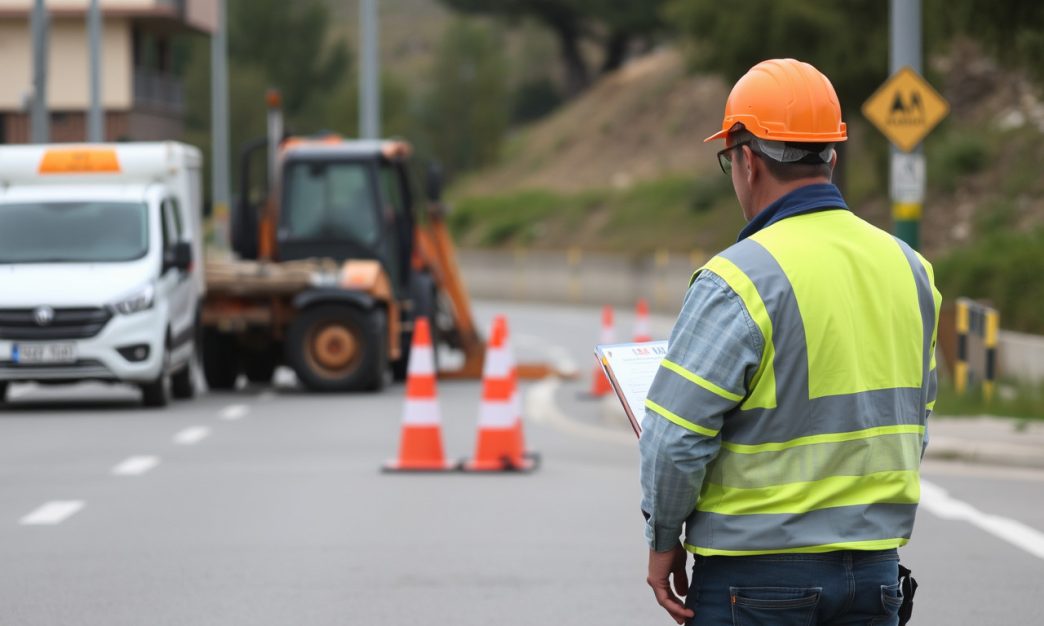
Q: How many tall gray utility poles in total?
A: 5